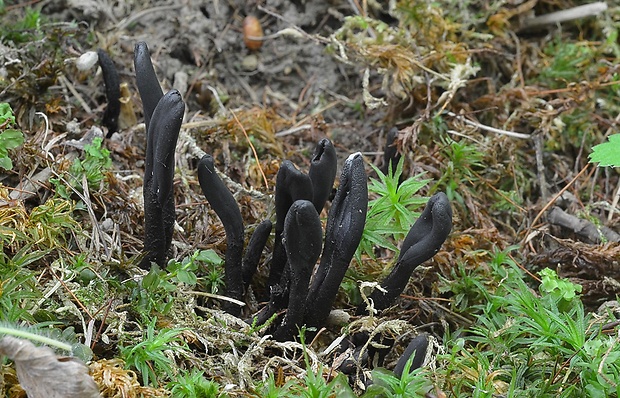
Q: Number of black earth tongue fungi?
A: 12